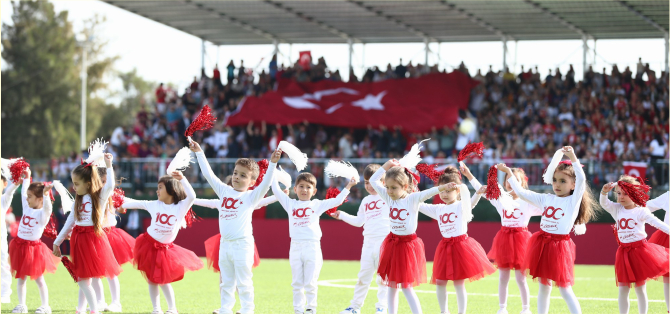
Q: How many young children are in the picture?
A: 15